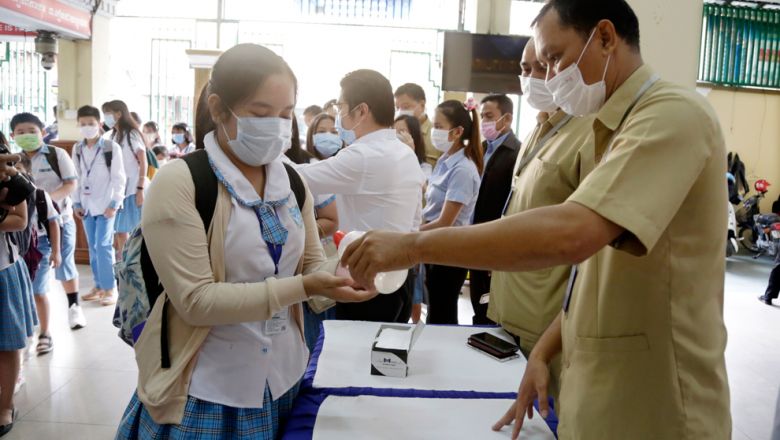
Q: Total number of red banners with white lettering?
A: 2